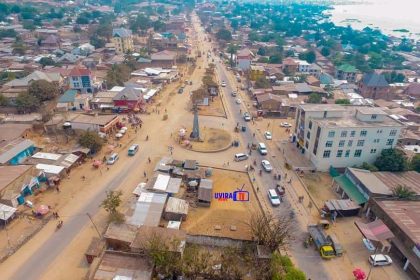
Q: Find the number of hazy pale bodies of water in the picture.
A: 1